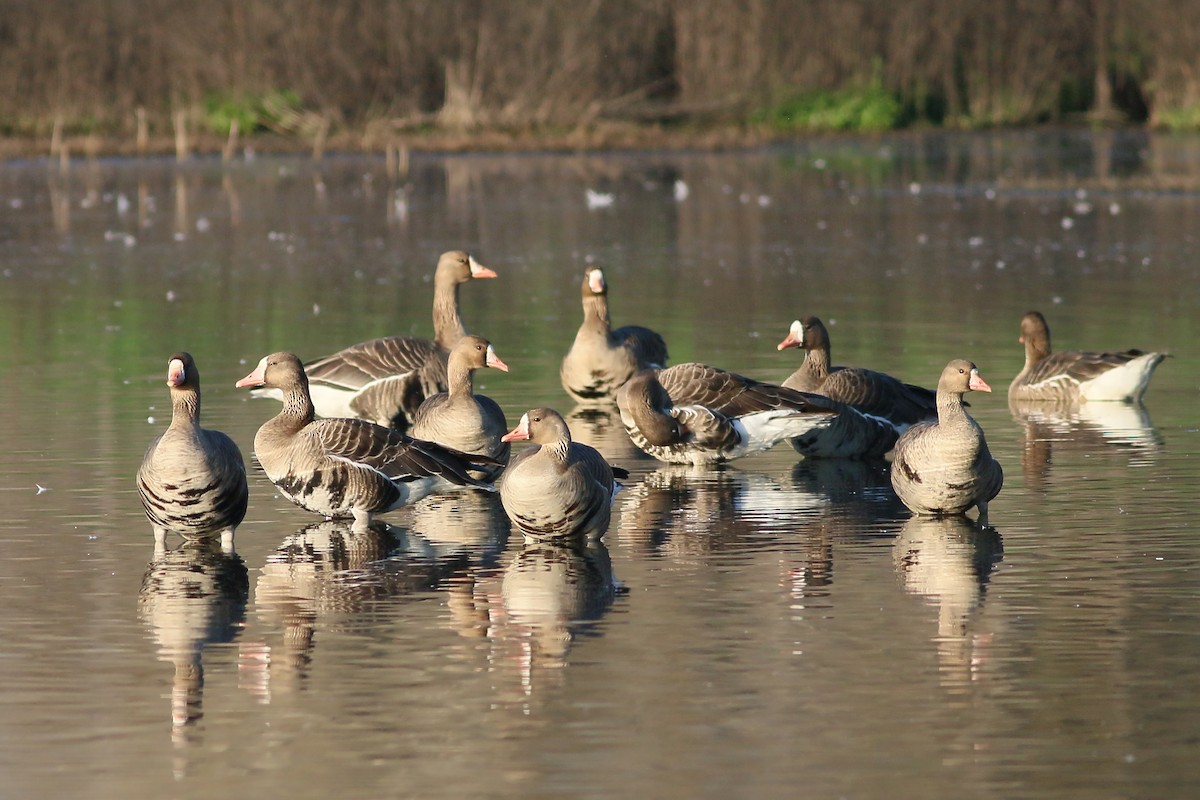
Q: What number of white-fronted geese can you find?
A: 10